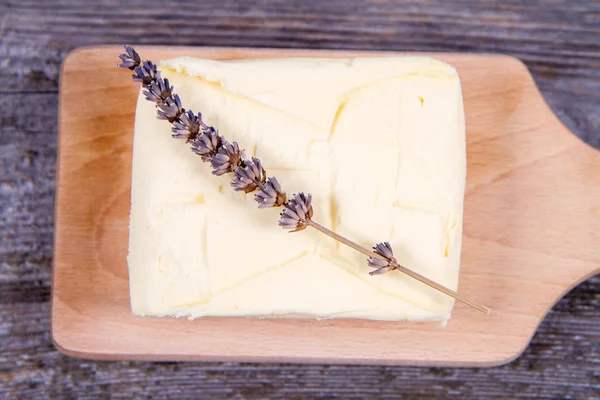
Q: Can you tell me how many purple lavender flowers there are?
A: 11